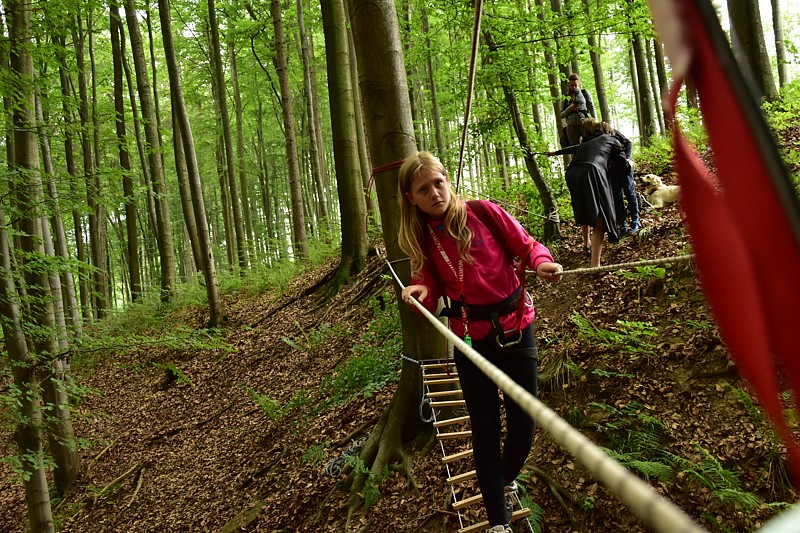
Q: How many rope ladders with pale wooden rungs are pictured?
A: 1